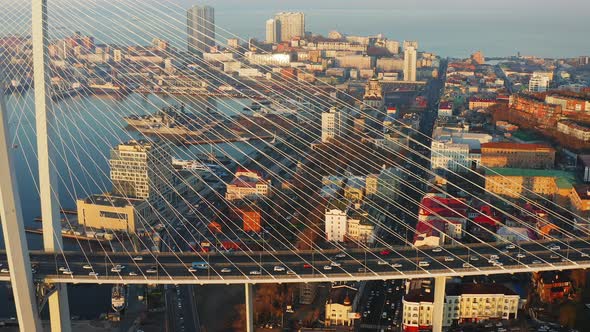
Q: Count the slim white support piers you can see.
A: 2